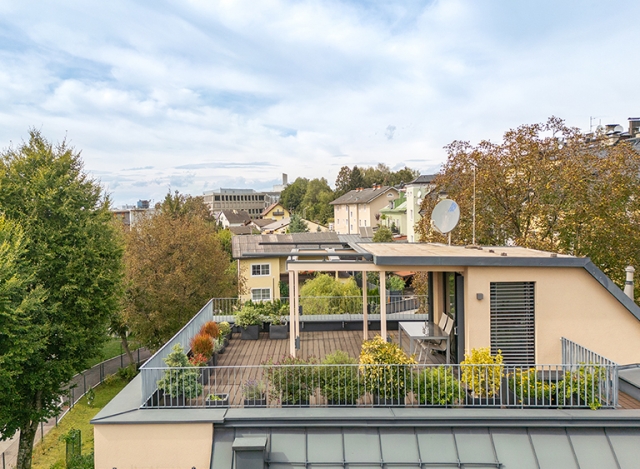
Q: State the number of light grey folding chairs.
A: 2